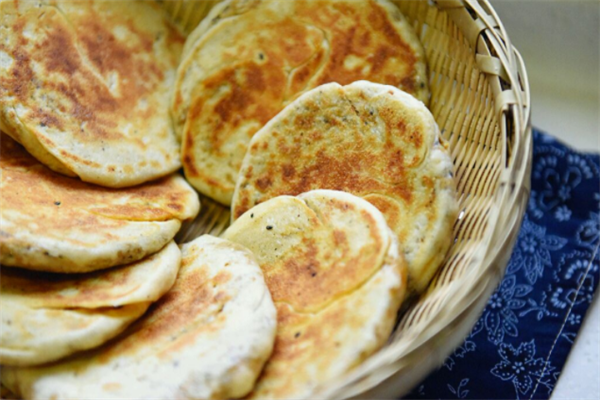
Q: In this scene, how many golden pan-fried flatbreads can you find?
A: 7